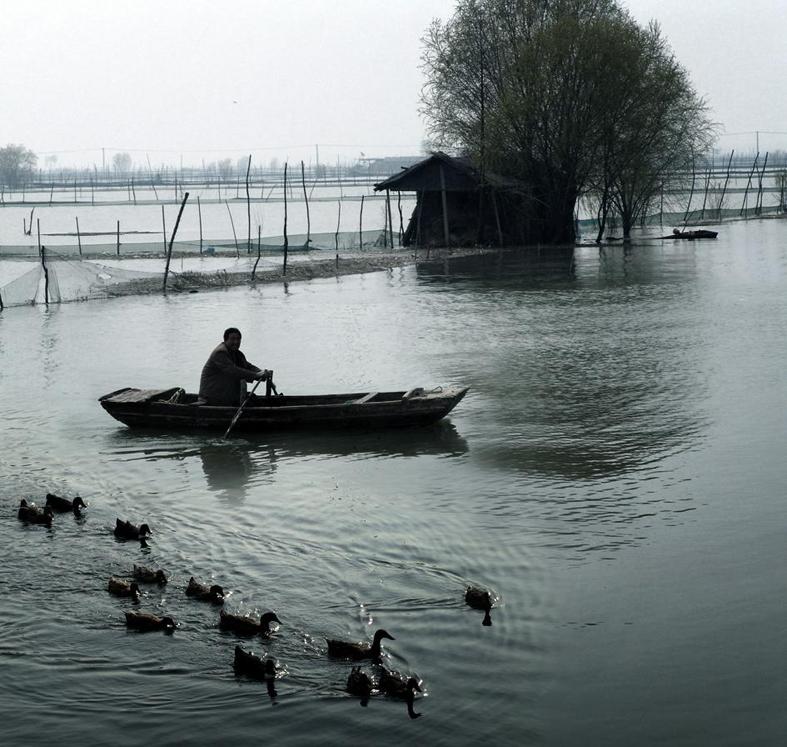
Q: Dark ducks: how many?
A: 13